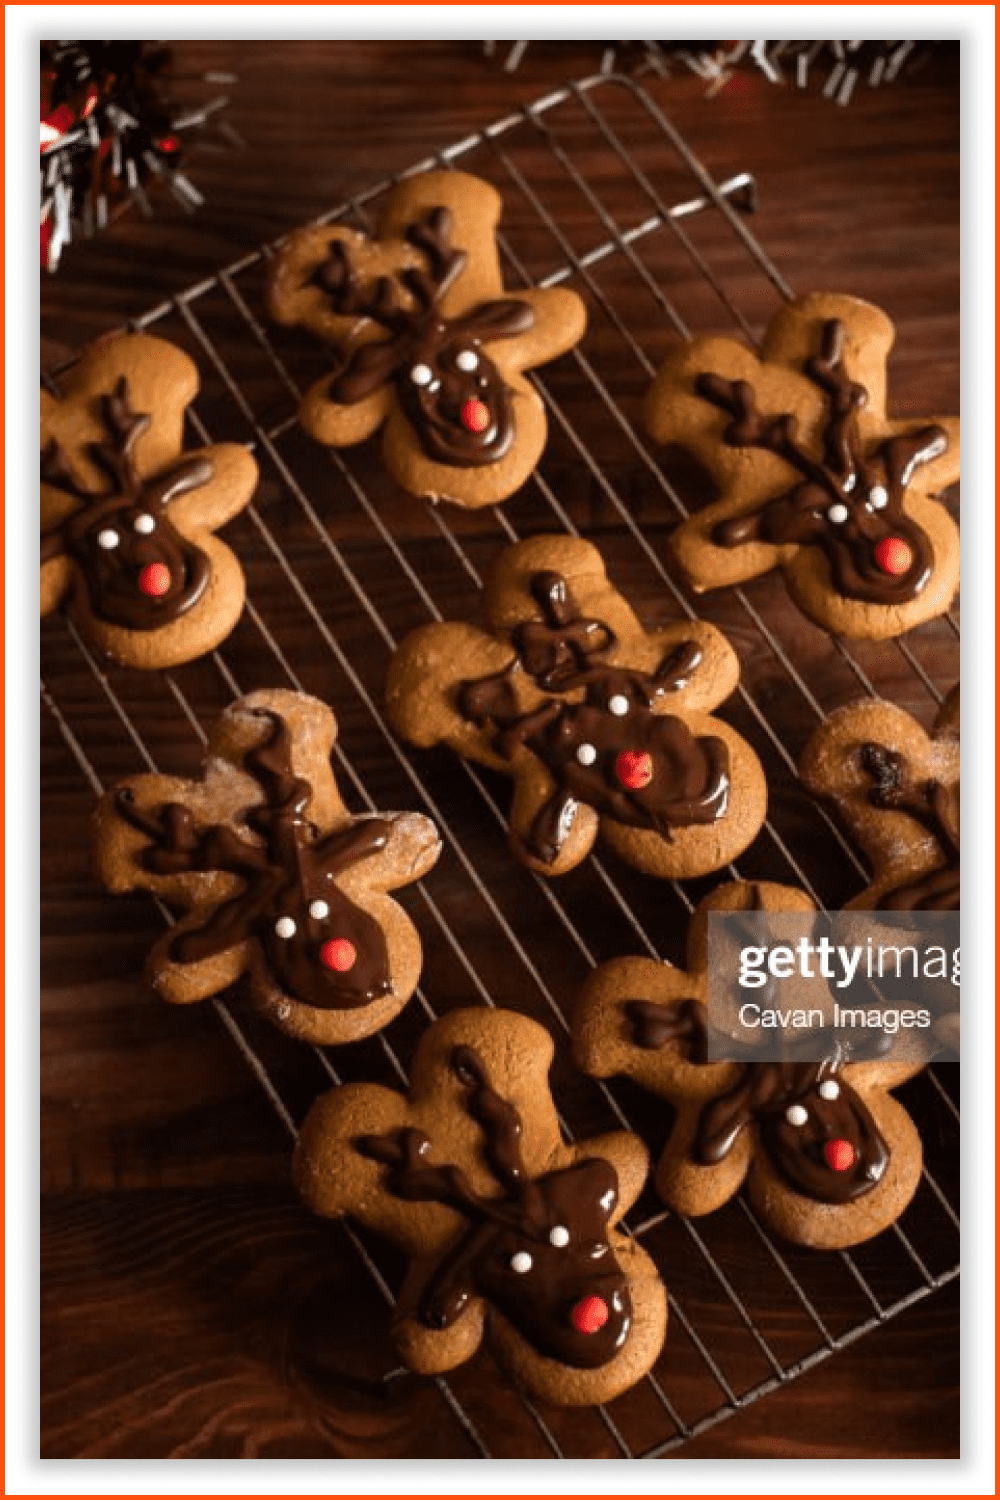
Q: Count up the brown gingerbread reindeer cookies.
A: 8